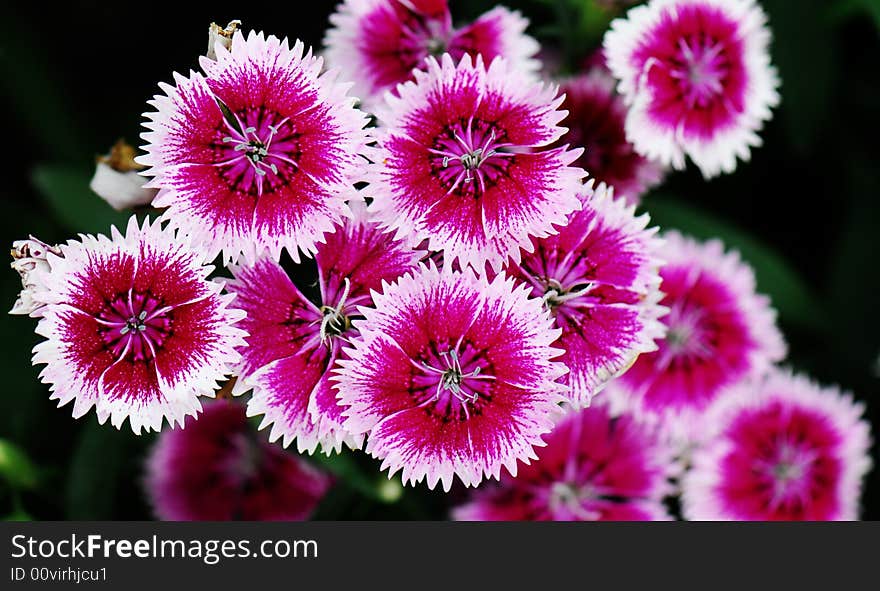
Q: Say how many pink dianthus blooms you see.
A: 13